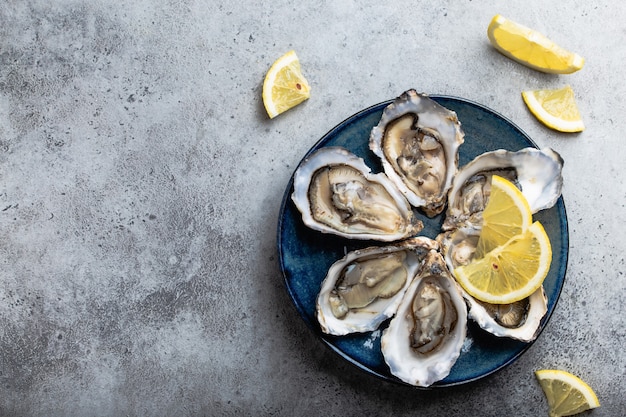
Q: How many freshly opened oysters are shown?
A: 6